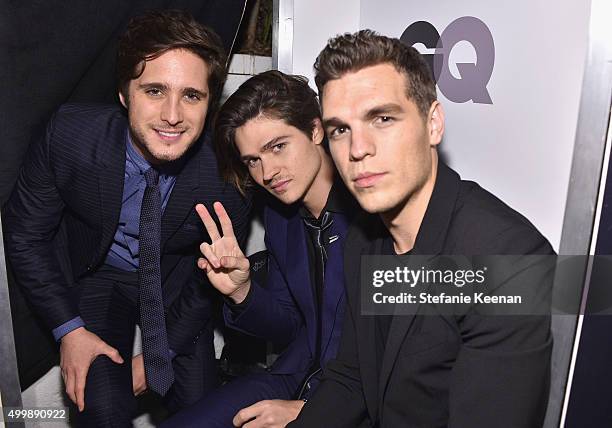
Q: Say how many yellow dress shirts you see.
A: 0